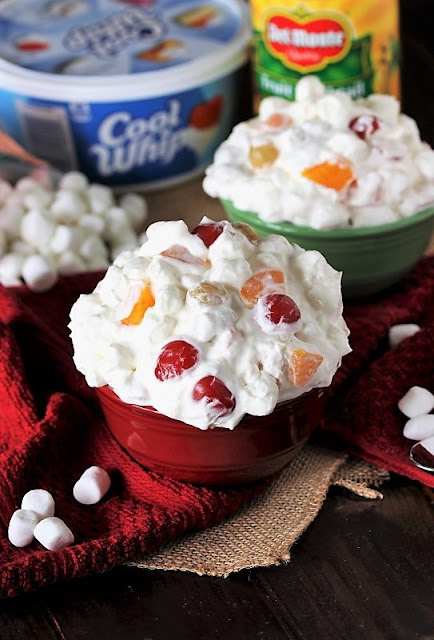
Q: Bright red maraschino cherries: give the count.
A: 5